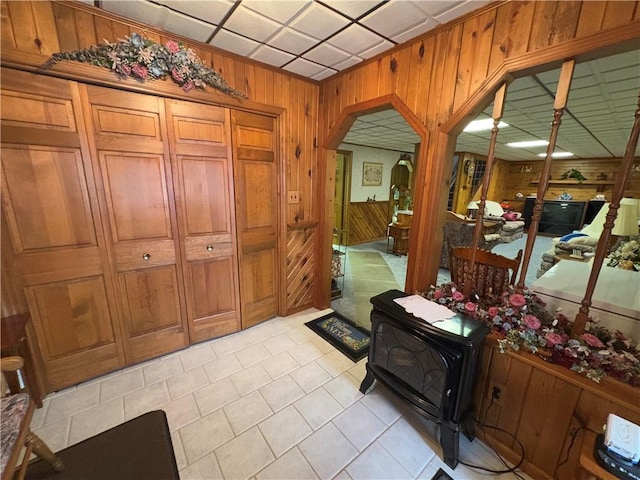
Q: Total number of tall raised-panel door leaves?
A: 4